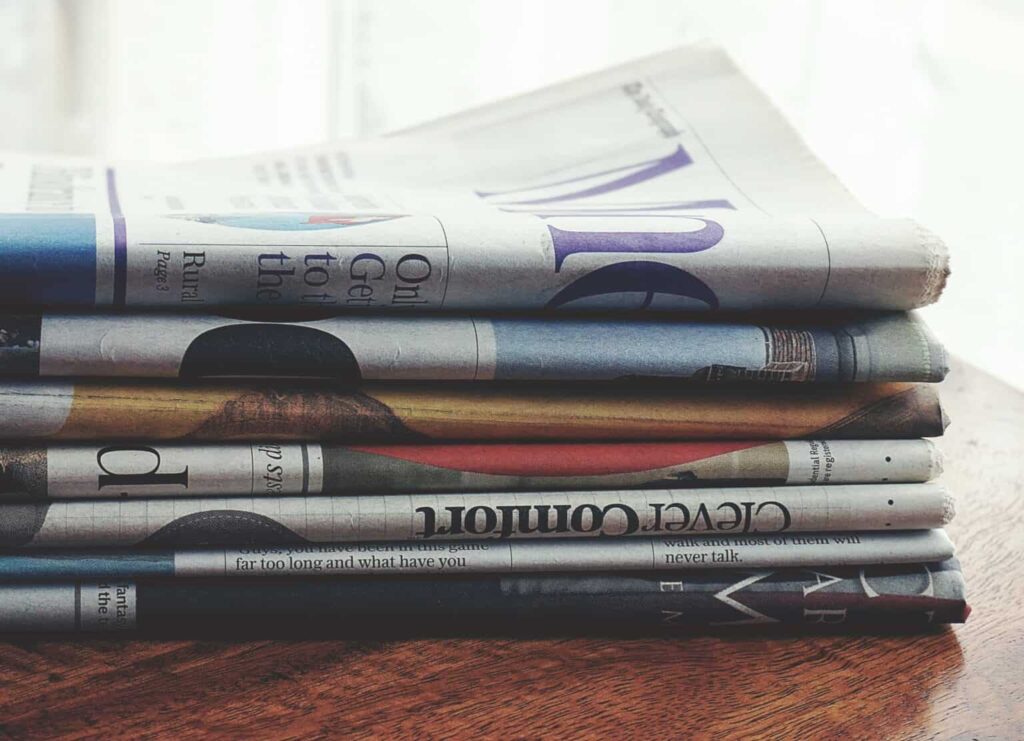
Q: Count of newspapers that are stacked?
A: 7